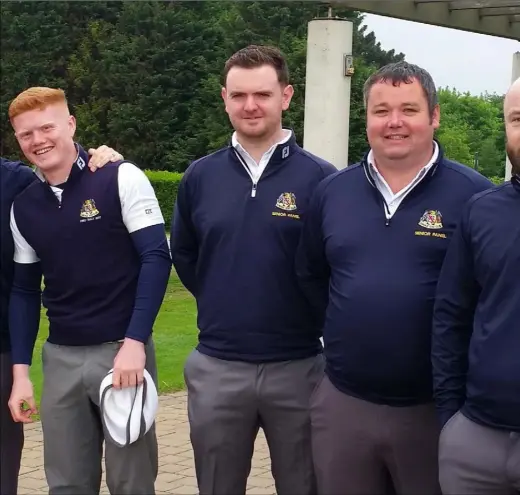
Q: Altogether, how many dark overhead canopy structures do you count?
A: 1